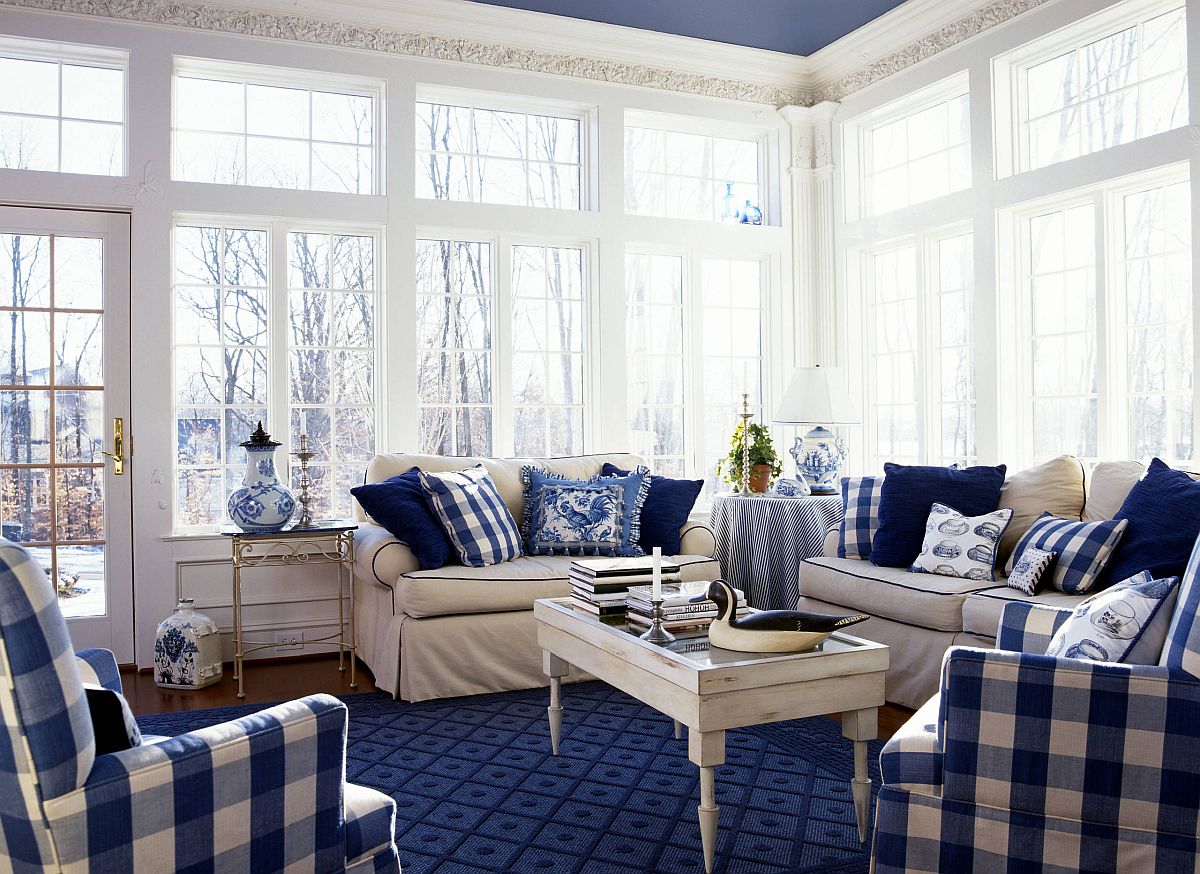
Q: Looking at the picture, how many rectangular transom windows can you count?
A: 6